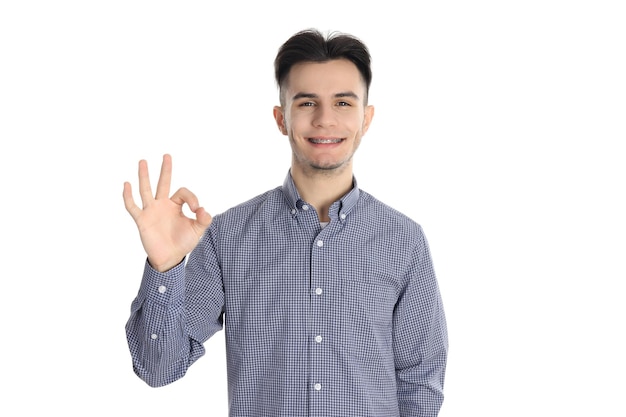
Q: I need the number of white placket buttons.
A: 4